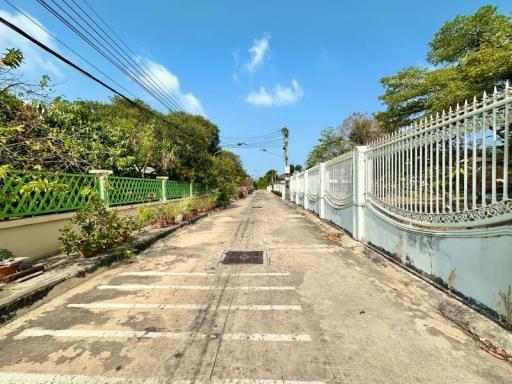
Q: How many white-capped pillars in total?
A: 2